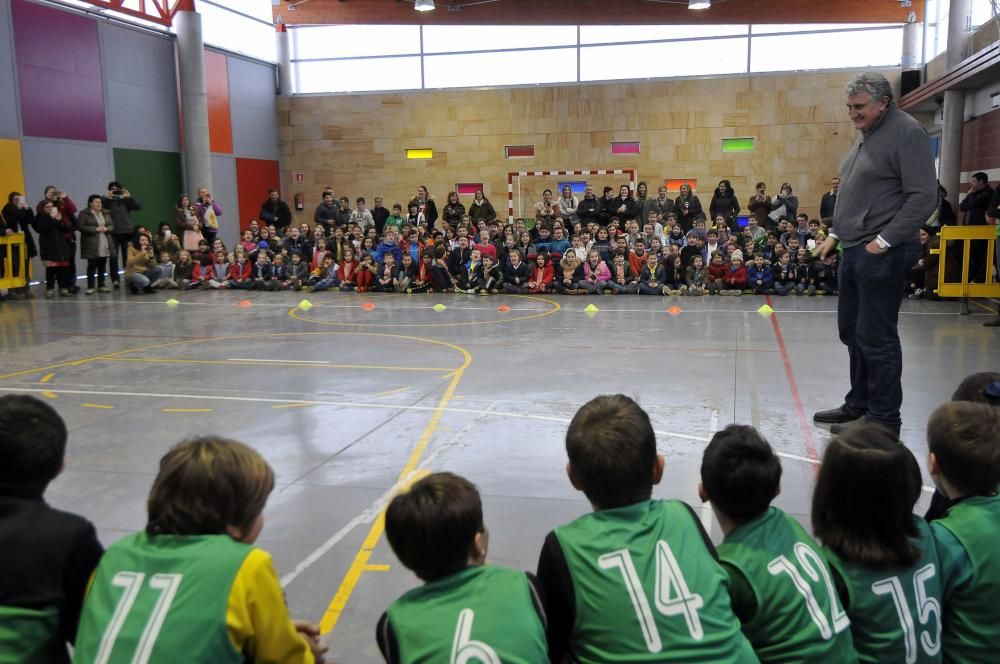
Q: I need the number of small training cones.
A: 9